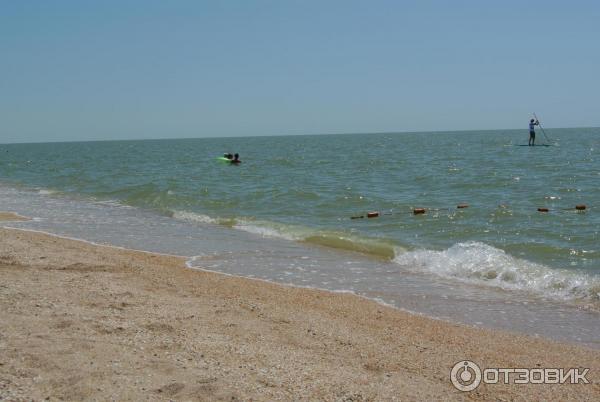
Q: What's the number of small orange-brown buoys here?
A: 5